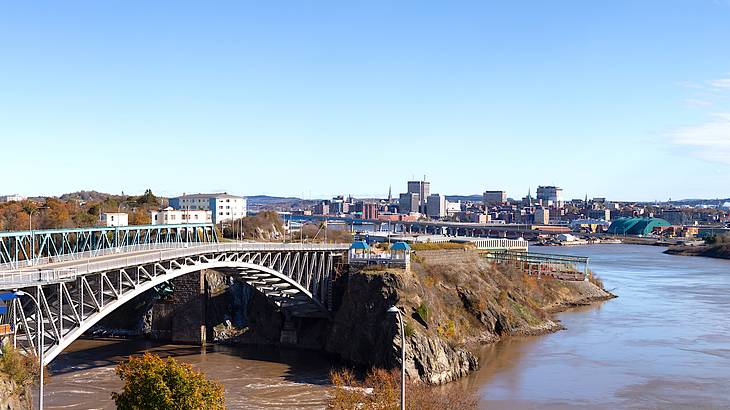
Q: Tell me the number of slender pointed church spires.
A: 3